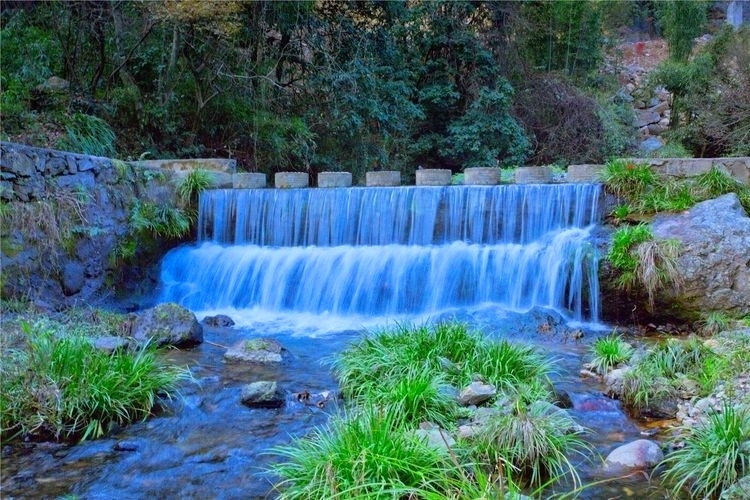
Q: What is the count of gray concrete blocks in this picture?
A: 8